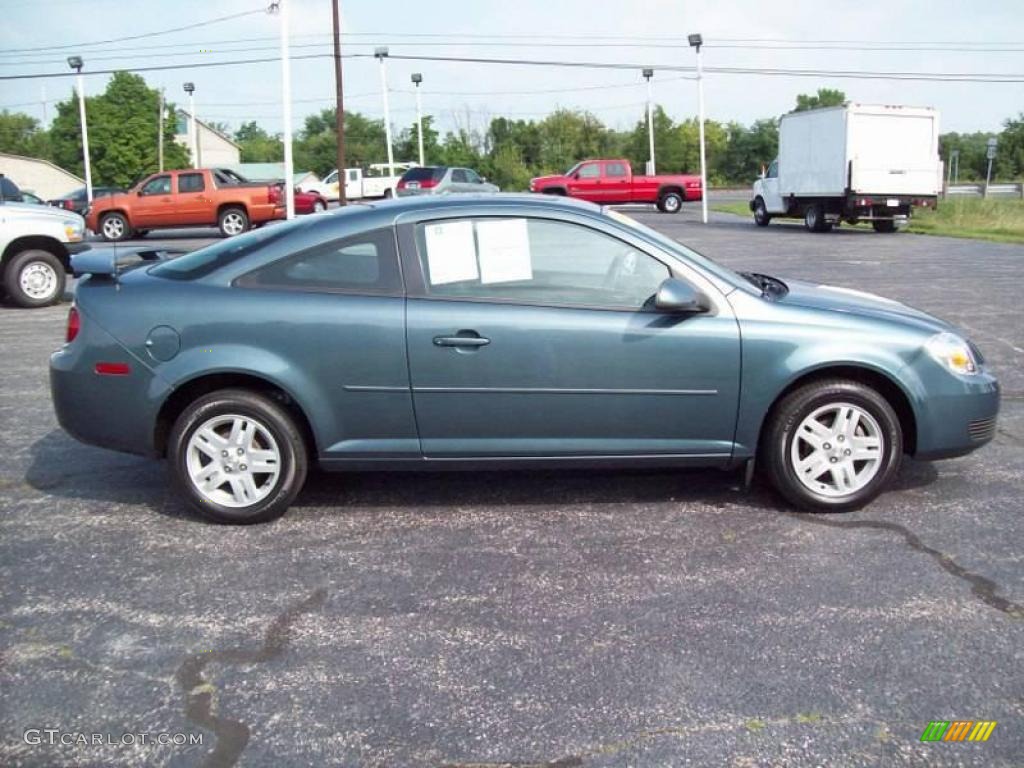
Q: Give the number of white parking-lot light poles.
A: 7